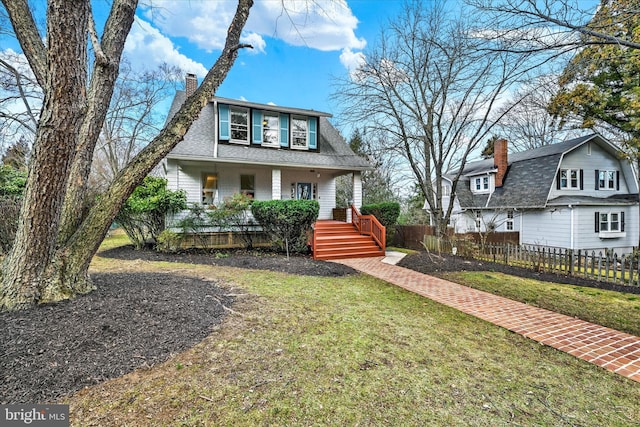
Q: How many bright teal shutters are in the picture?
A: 4